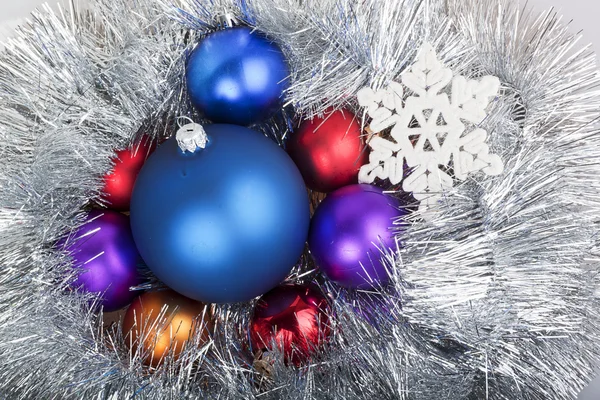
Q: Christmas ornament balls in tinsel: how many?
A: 8